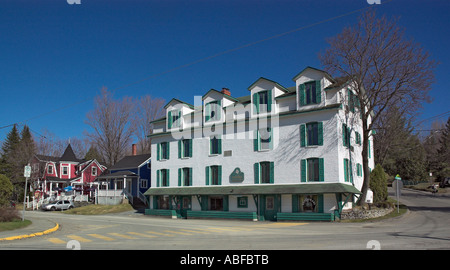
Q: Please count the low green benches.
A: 3